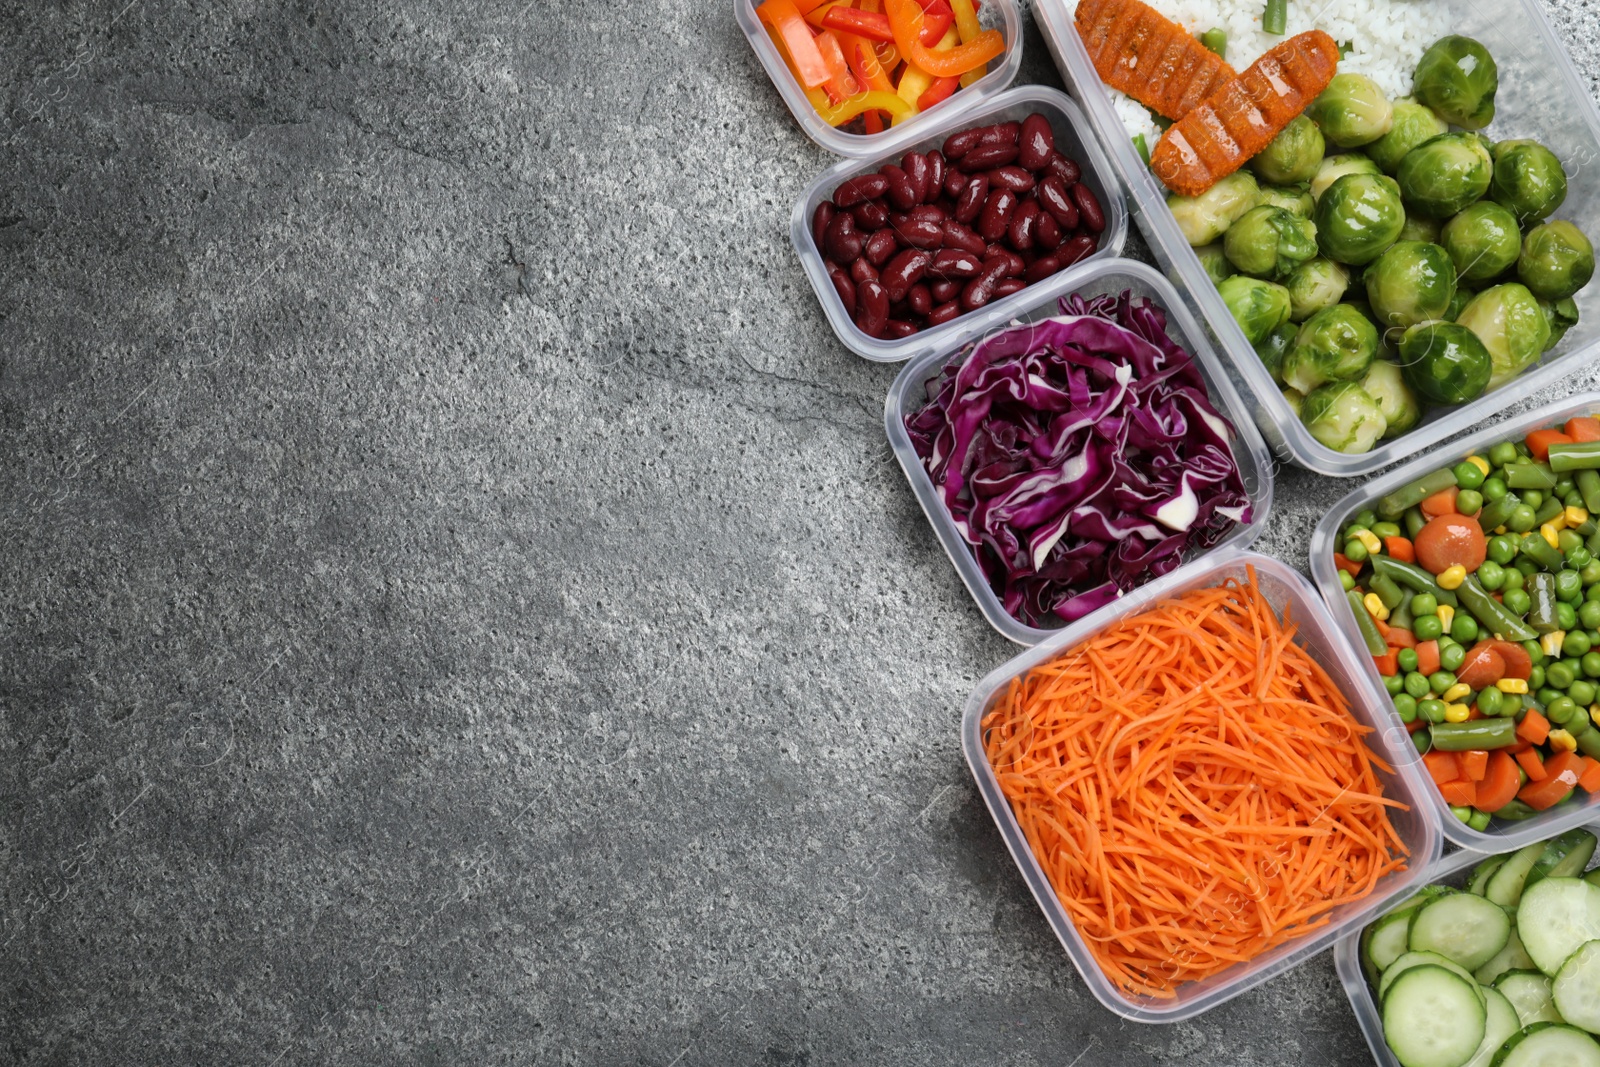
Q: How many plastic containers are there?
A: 7